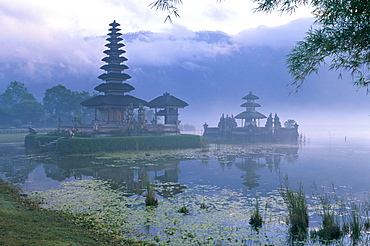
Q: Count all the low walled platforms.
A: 2